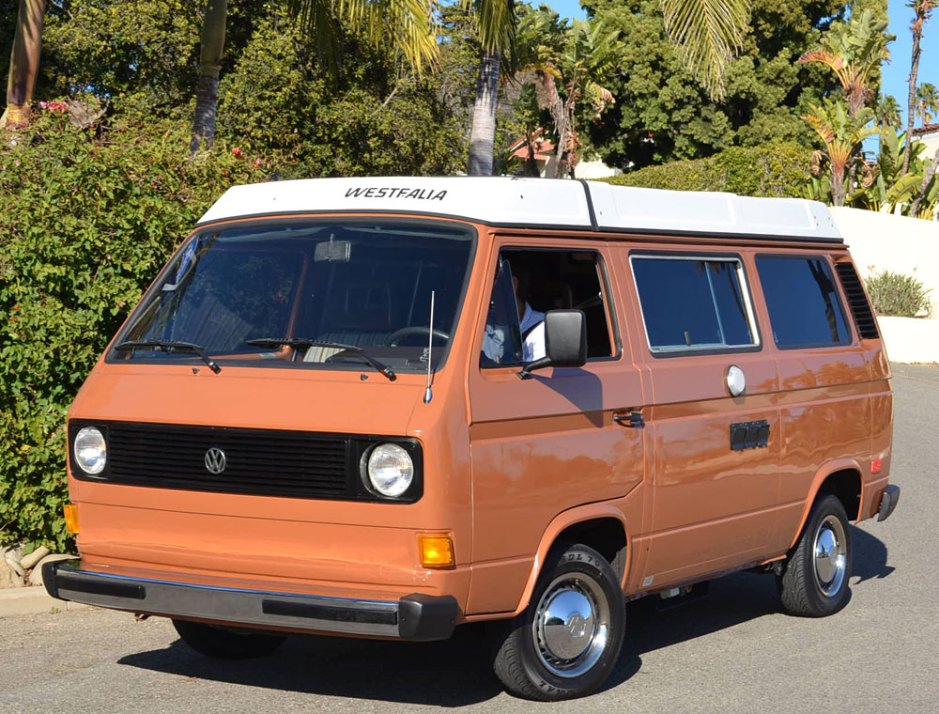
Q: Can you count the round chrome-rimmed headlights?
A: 2